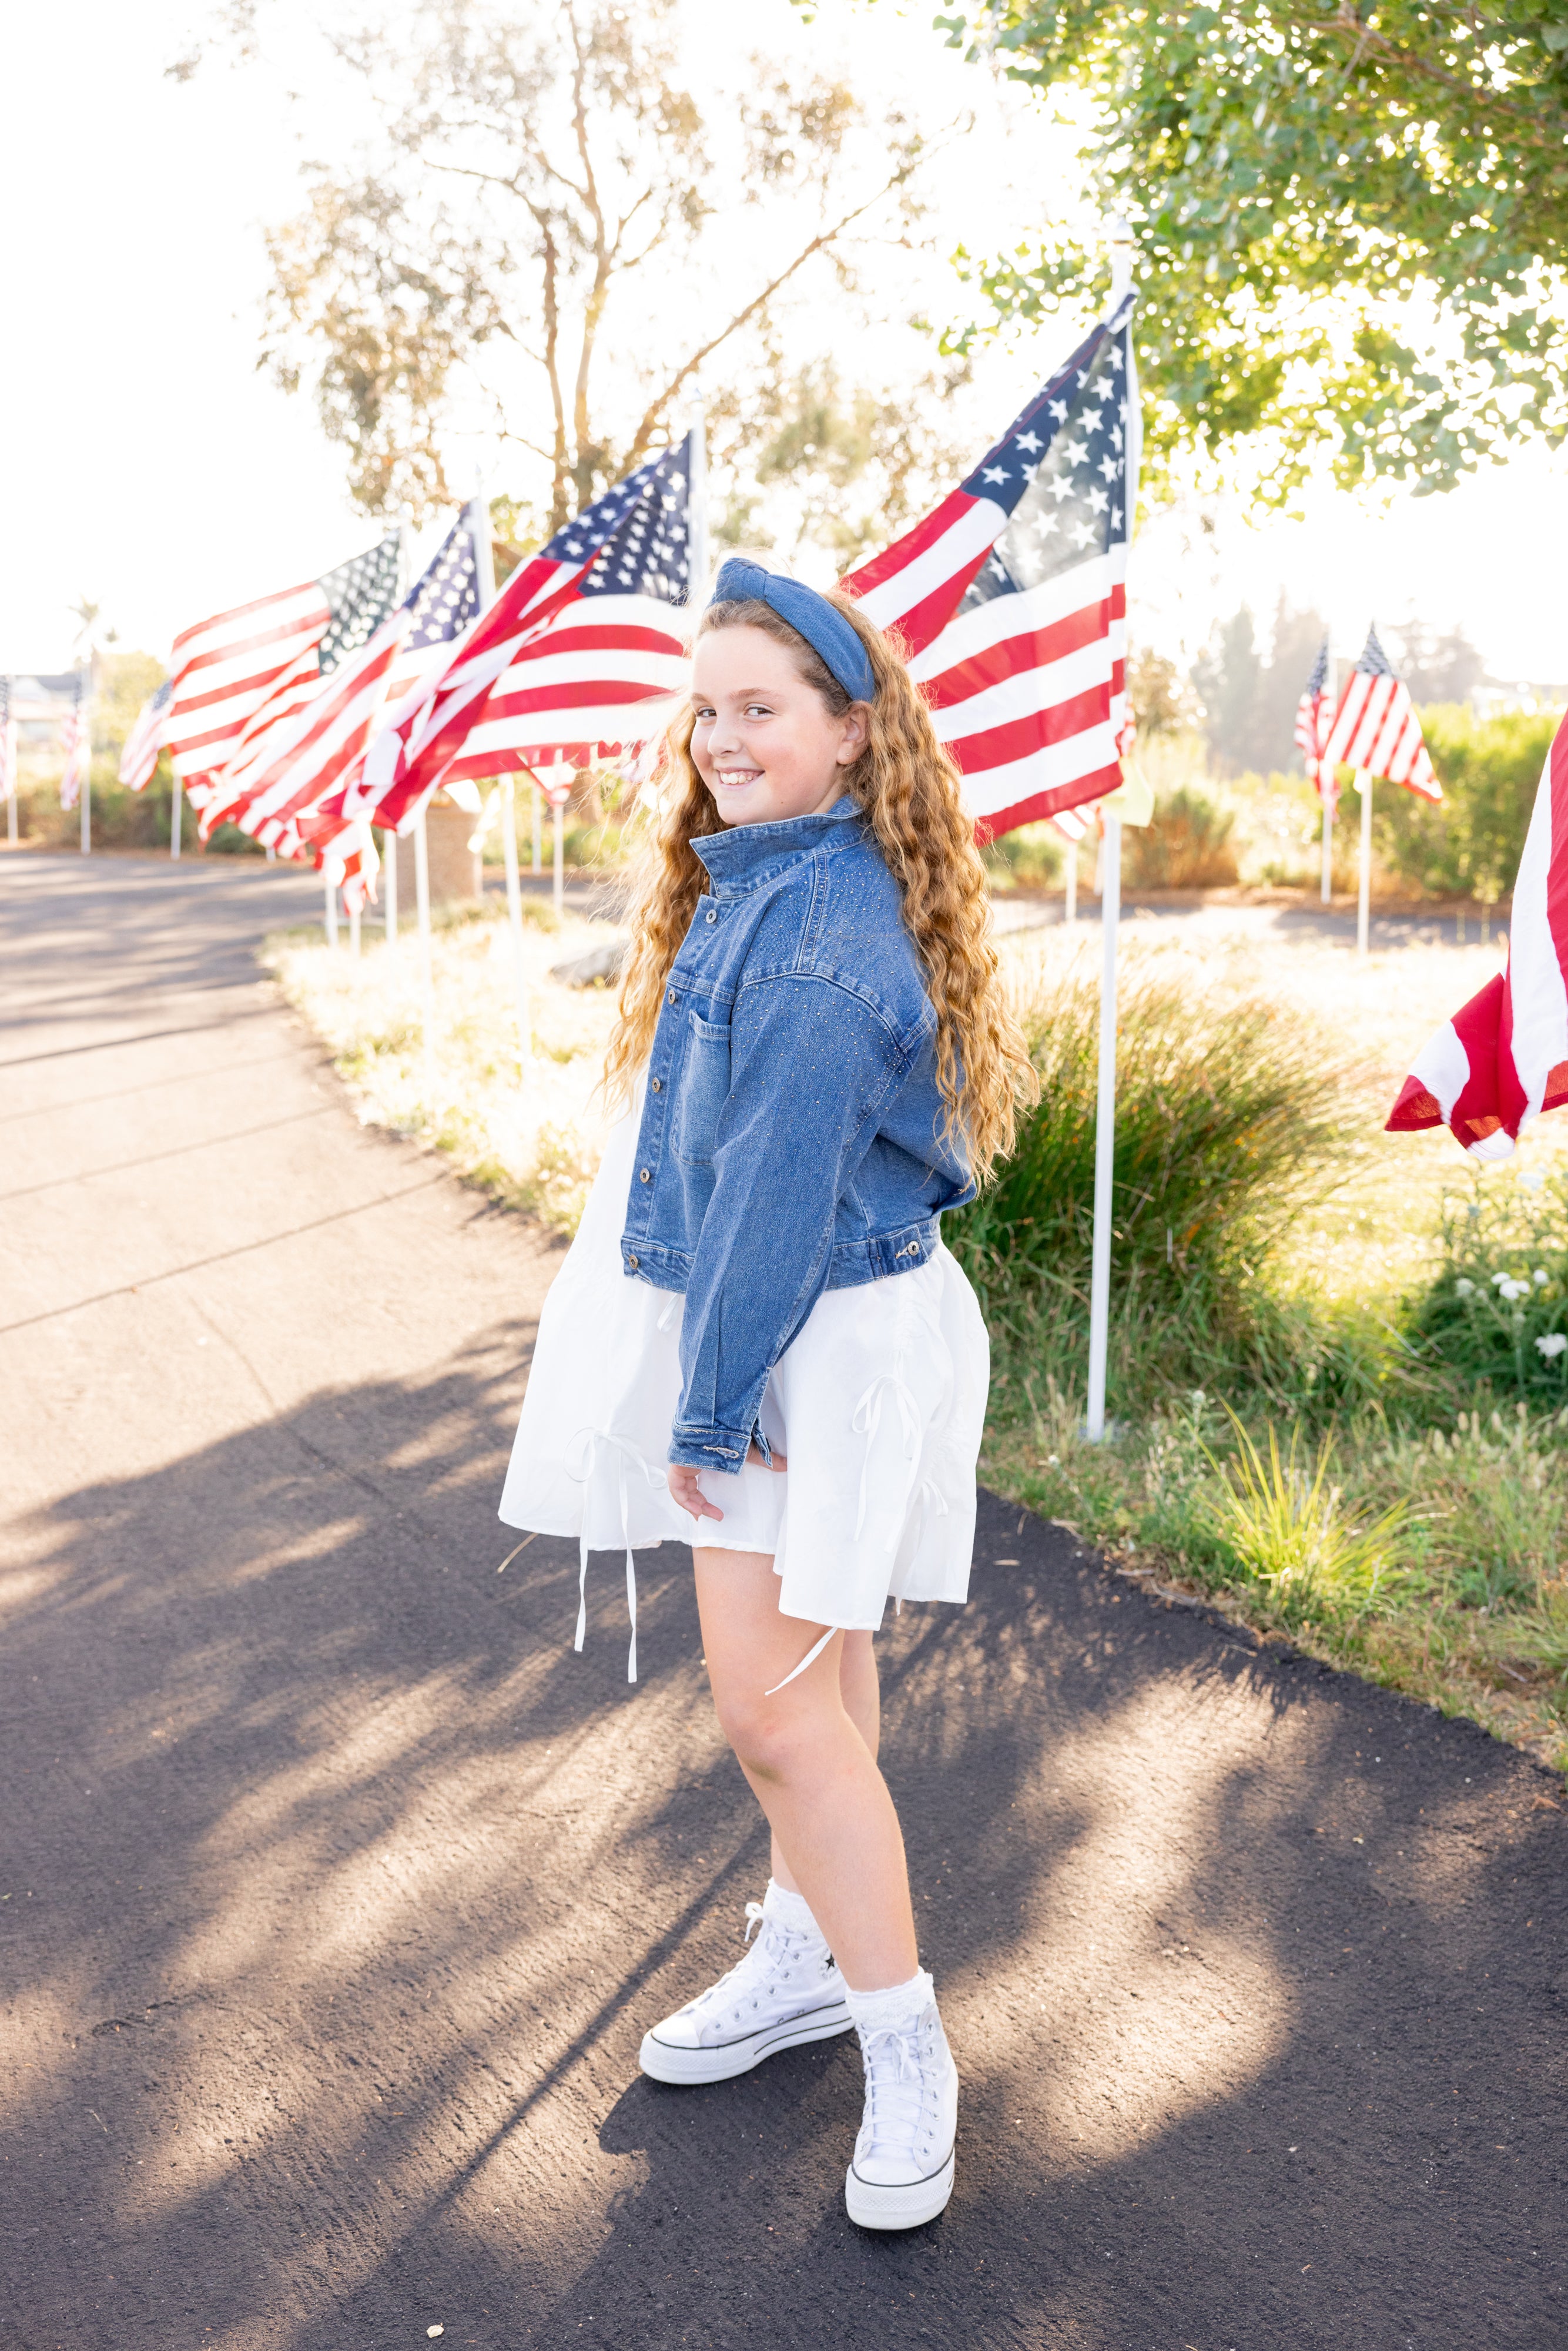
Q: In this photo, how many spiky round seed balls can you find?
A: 0